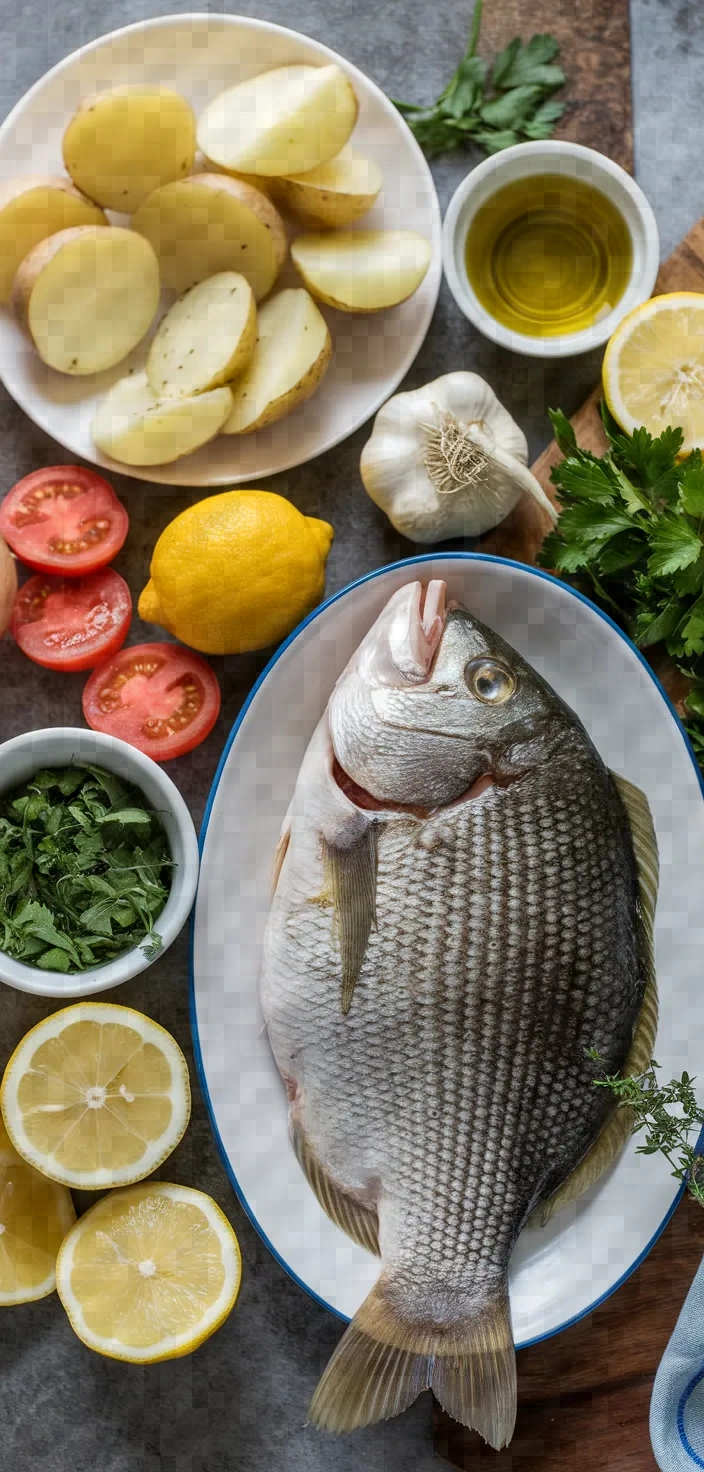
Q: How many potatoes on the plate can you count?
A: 10